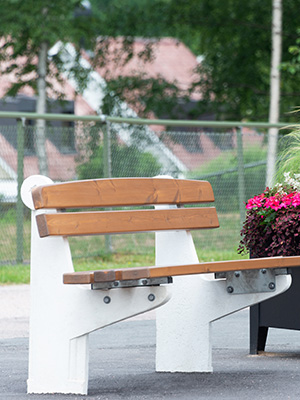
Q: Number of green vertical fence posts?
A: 3